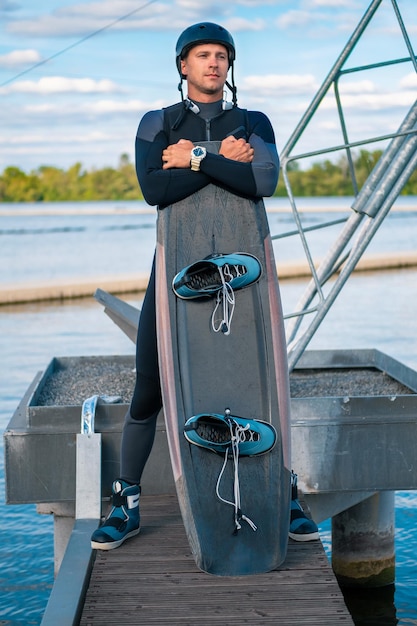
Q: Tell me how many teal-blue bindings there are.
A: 2